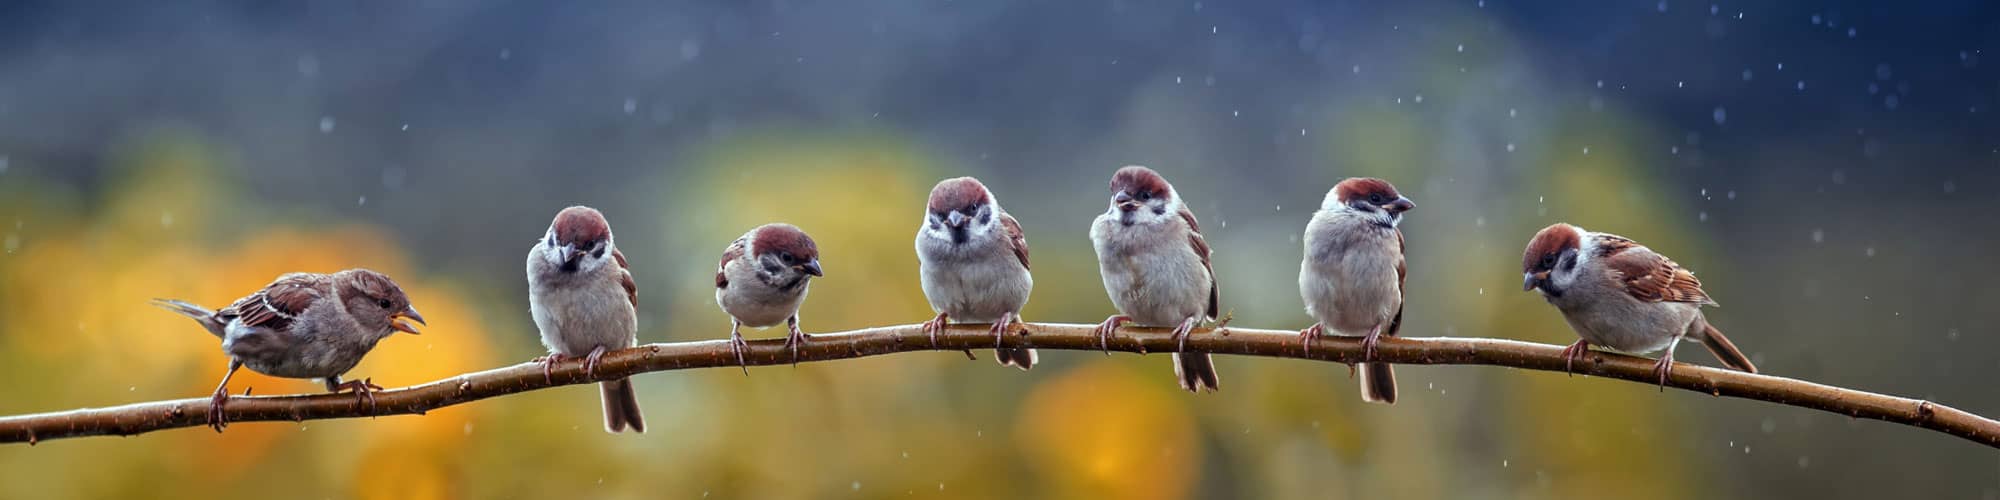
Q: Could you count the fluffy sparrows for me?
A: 7